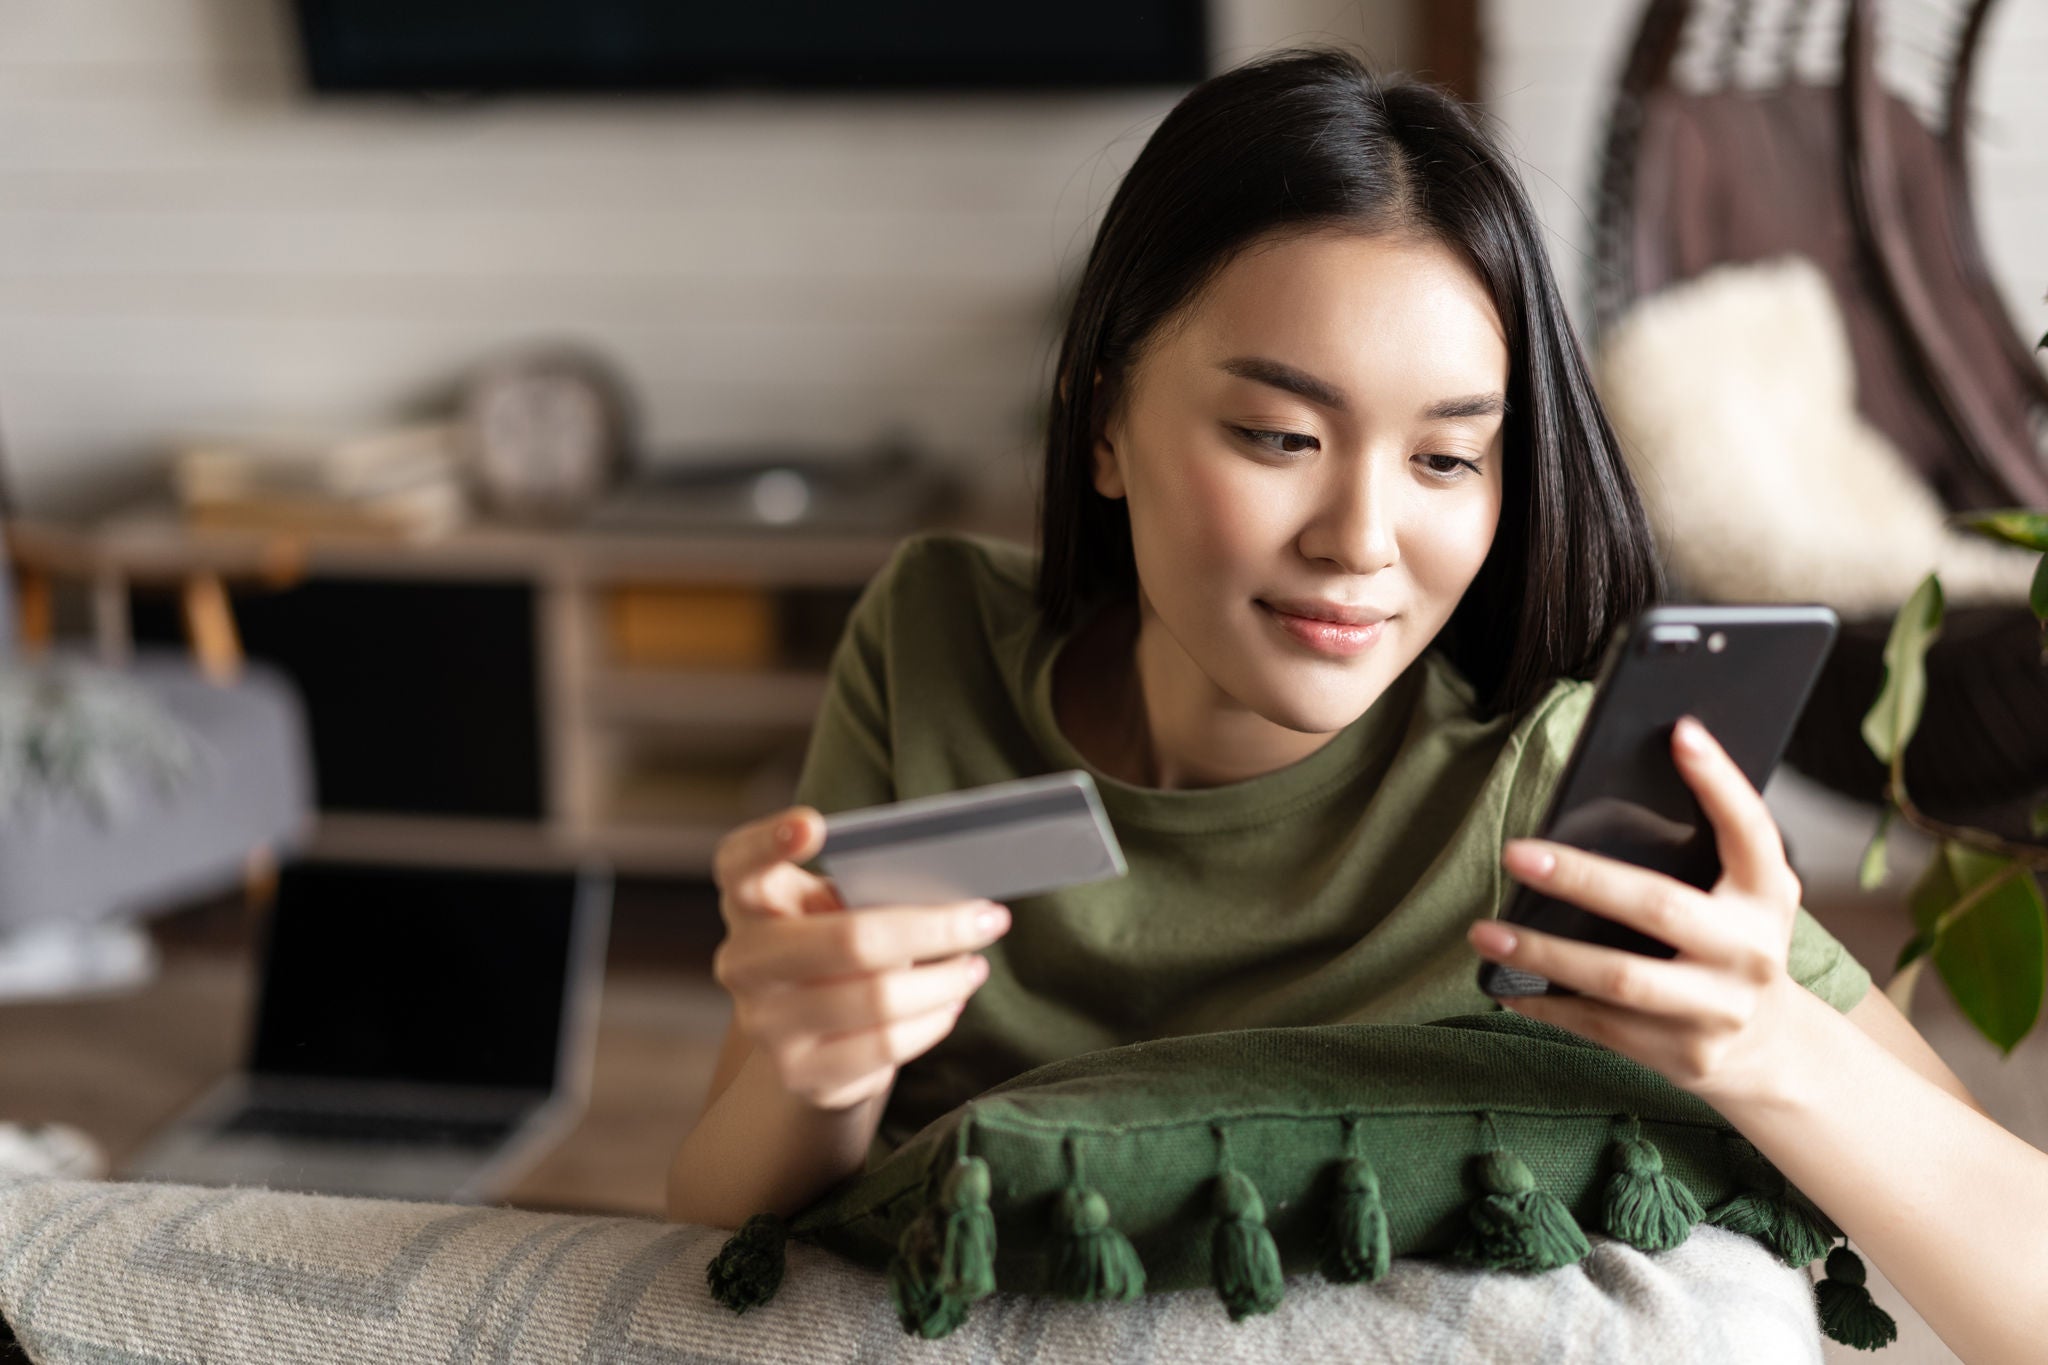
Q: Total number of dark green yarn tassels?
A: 10